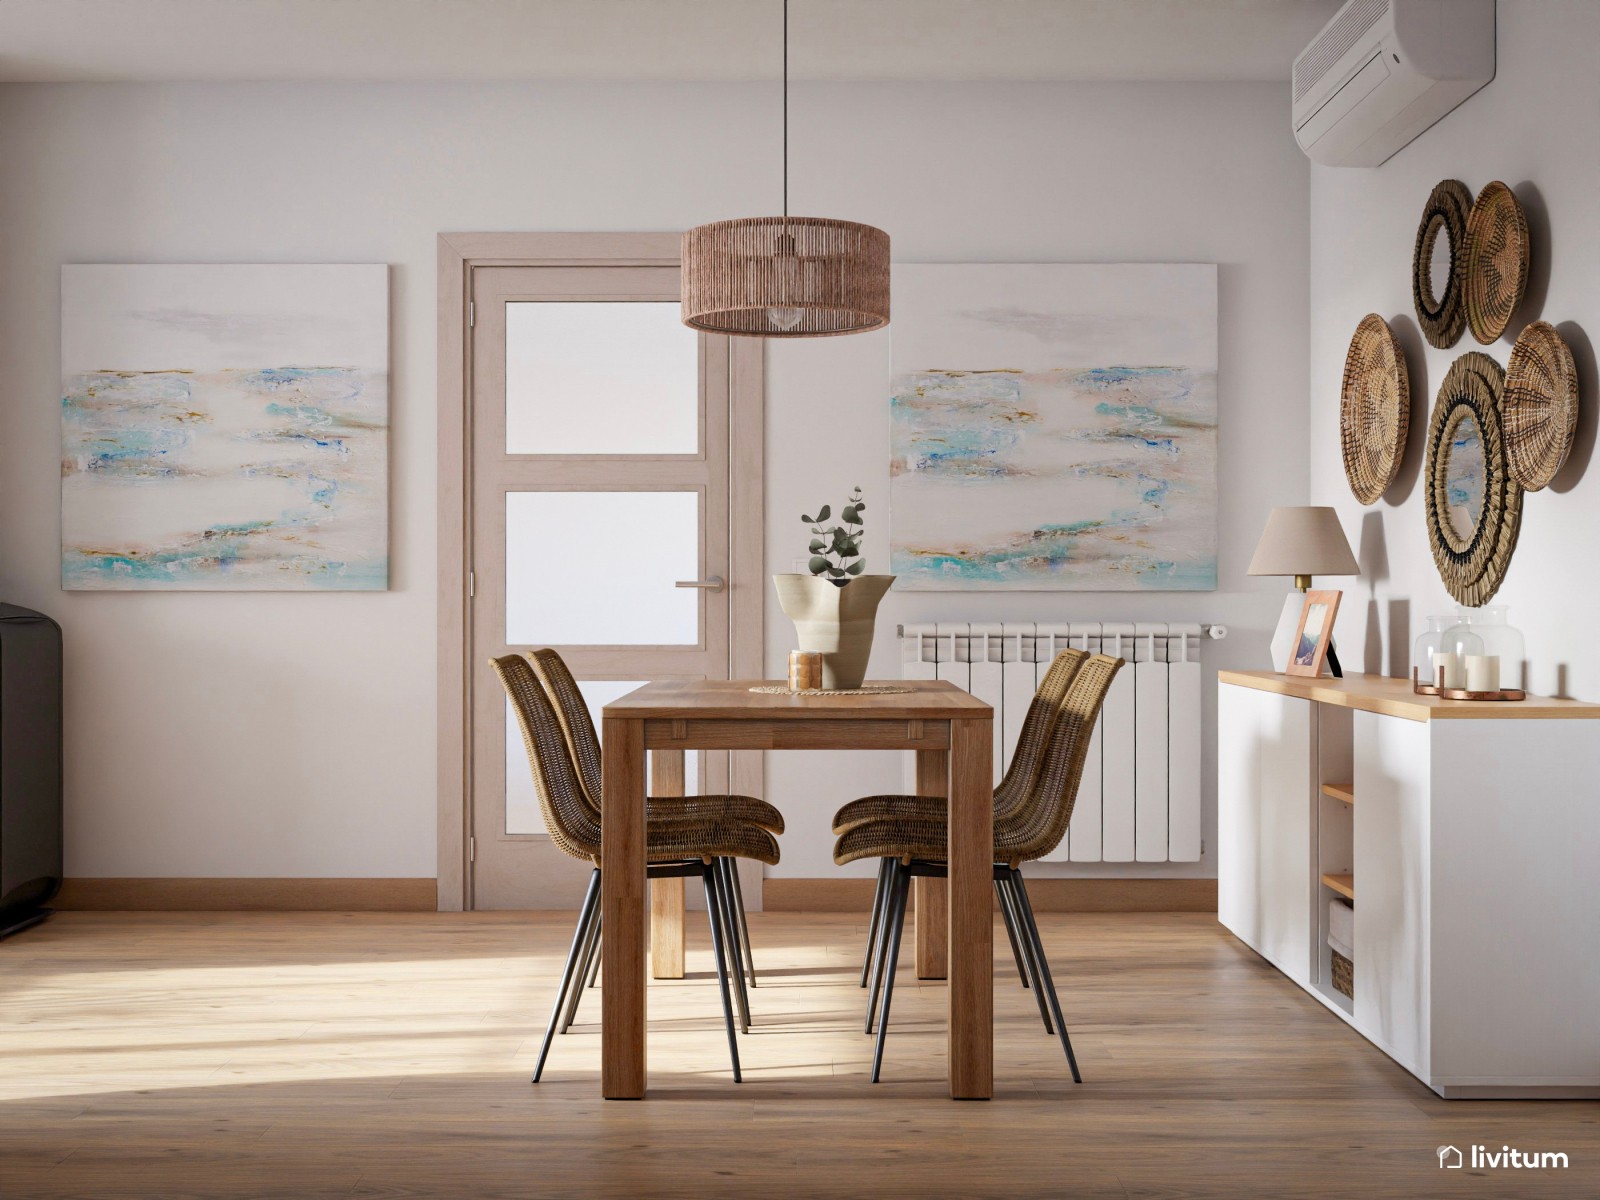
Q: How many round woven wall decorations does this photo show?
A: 5